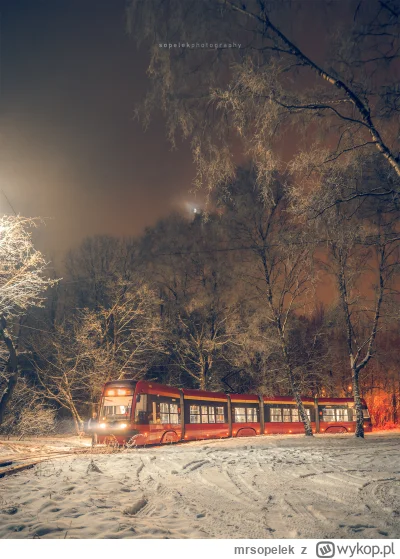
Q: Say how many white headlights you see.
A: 2